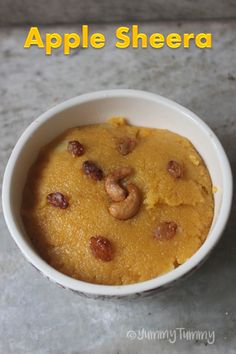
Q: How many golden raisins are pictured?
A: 7